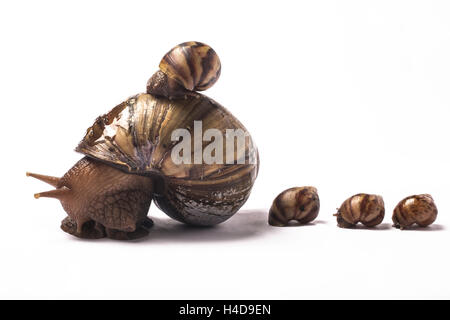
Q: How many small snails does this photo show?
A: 4